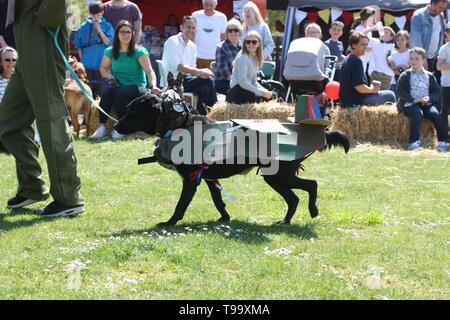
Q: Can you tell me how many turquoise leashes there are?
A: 1